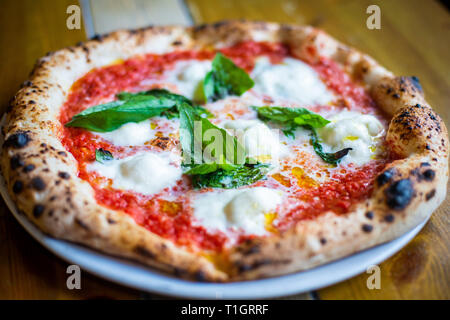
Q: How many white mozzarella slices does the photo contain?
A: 7